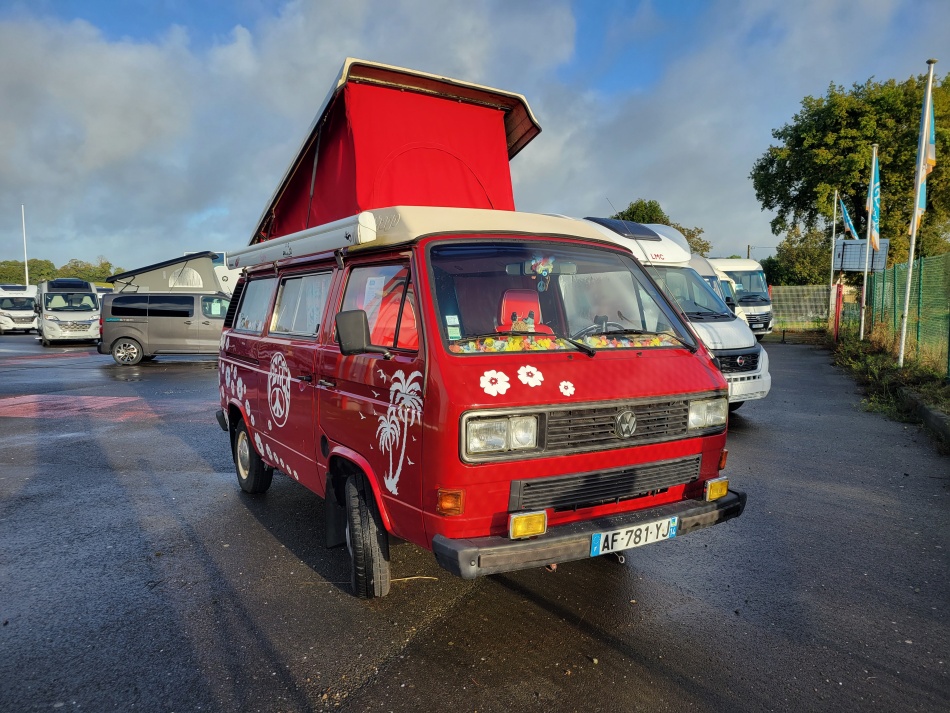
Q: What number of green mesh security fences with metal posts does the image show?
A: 1